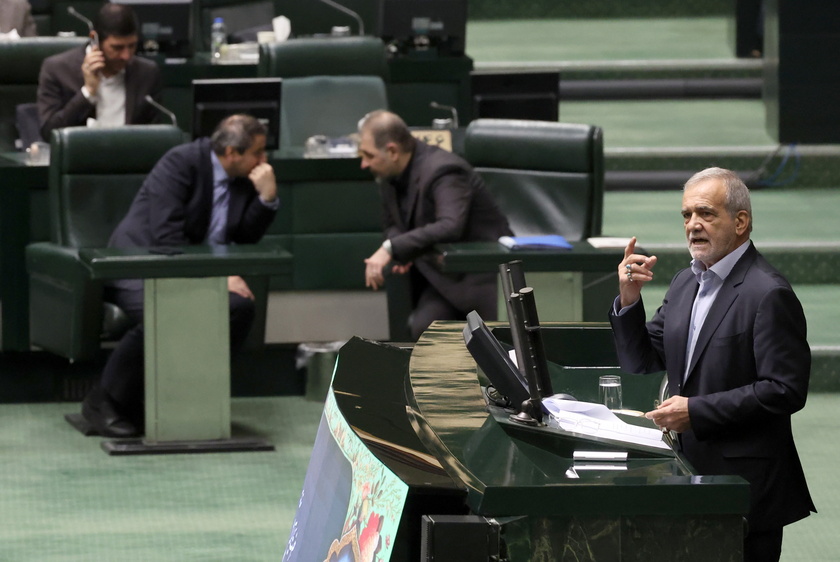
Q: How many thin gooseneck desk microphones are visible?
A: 4